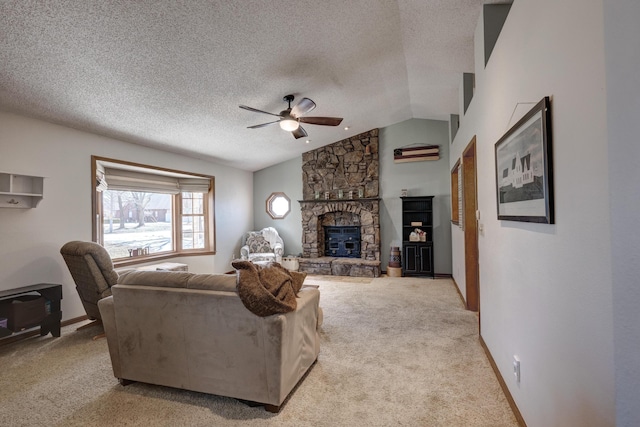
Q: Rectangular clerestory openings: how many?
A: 3